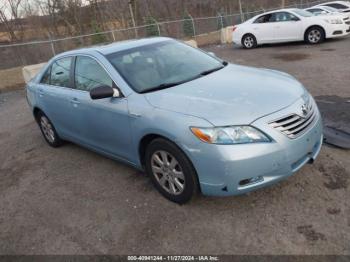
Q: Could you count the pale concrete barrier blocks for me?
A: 3